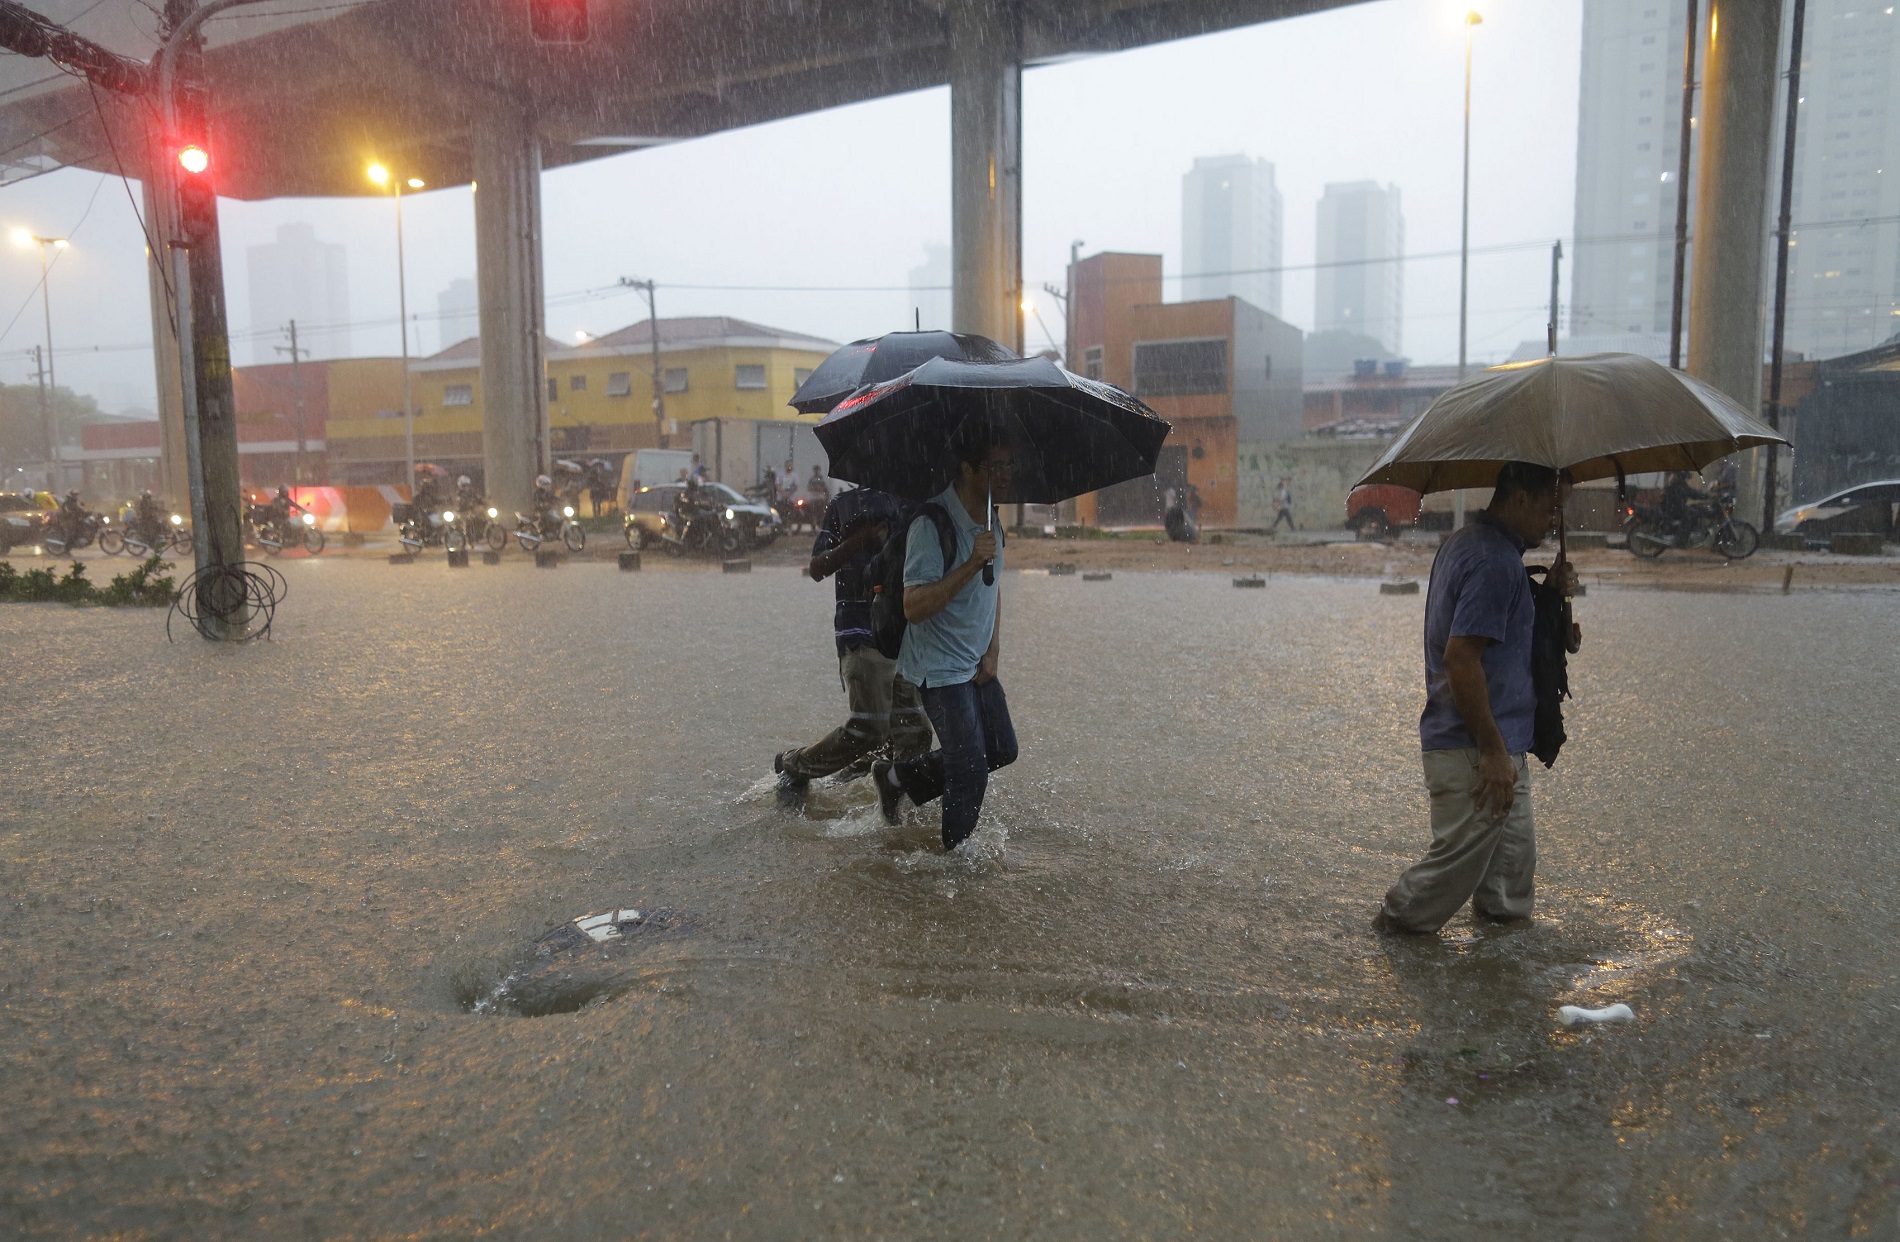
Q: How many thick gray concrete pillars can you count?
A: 4